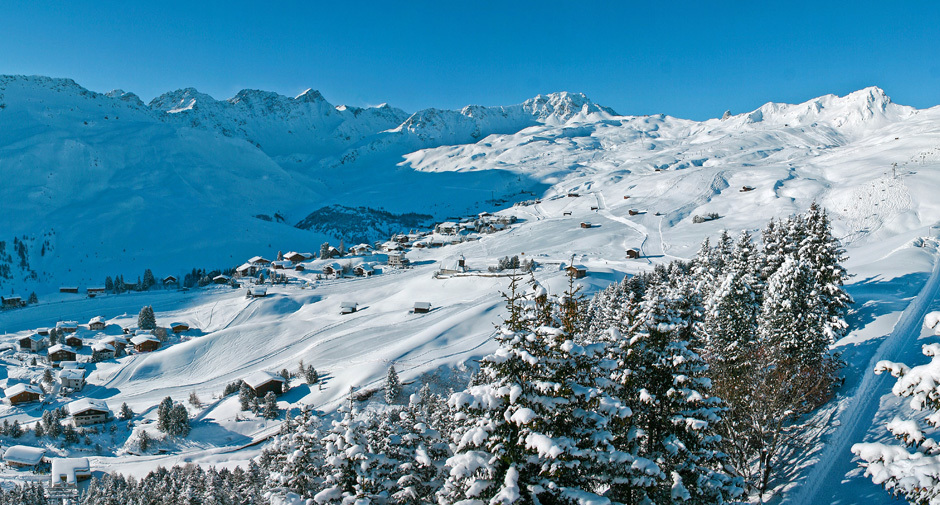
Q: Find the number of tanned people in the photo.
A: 0